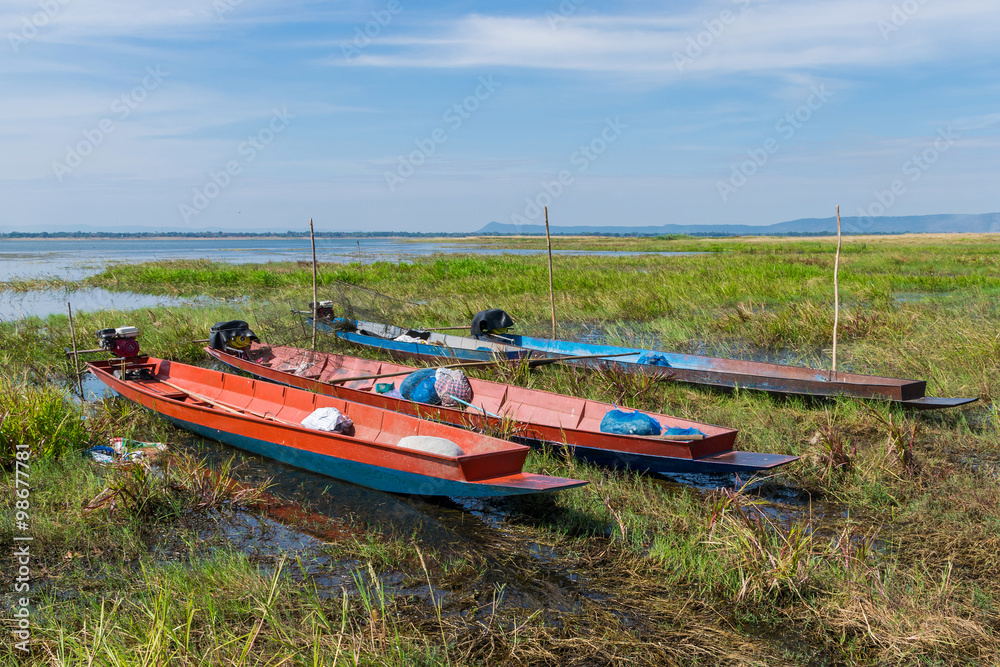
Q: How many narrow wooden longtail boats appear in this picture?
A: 4